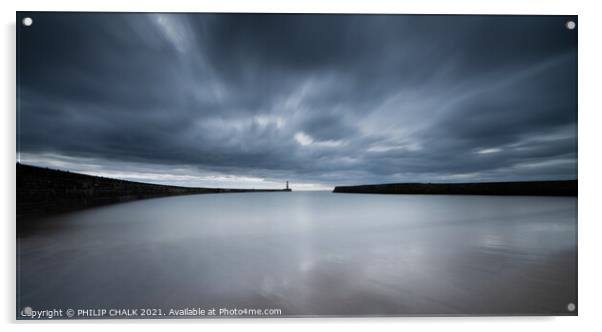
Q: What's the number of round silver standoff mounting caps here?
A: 4